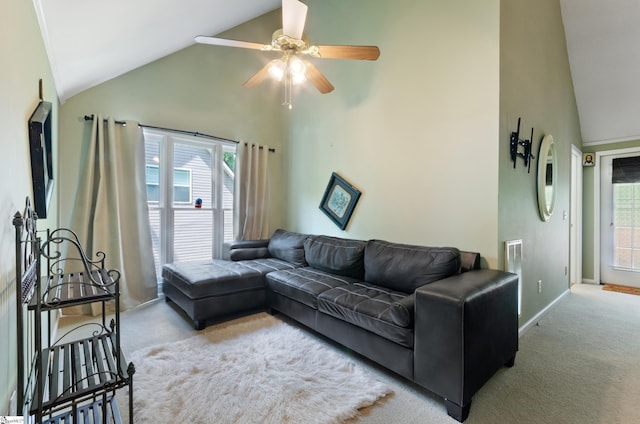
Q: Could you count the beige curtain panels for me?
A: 2